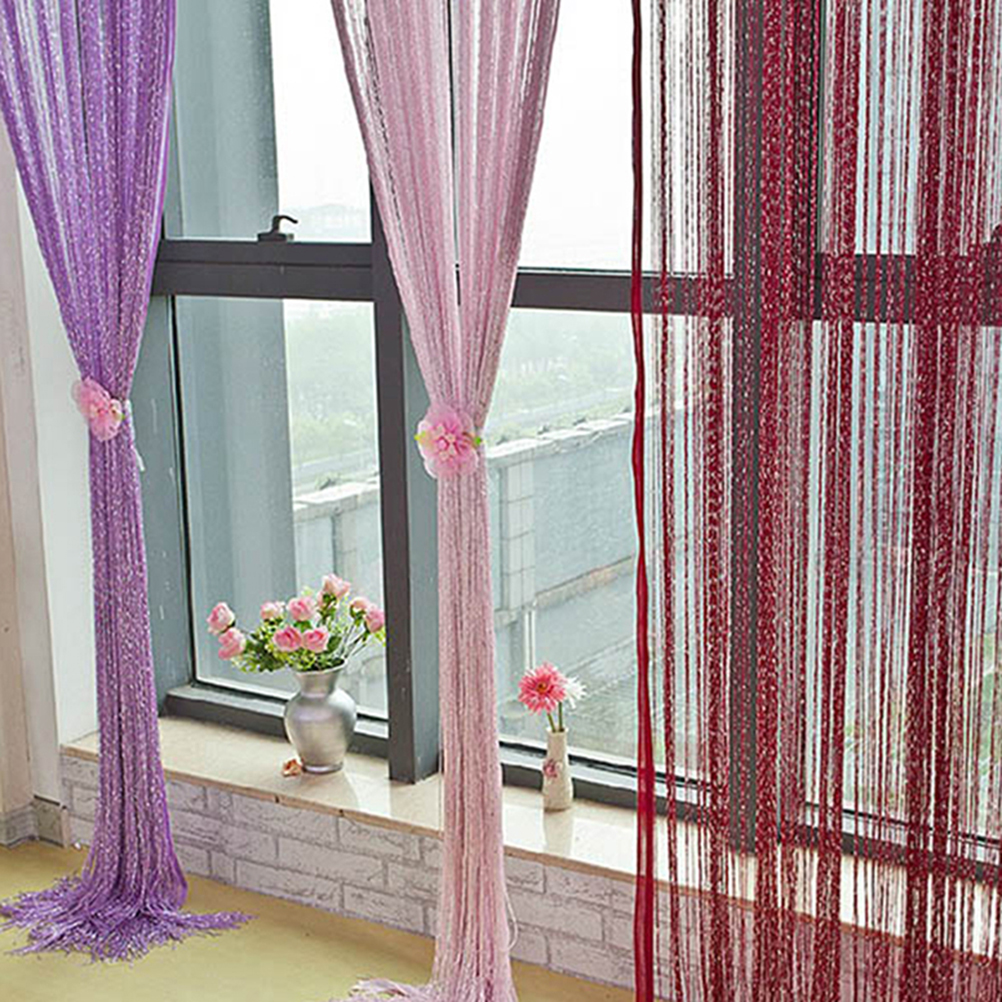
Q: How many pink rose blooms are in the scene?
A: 9